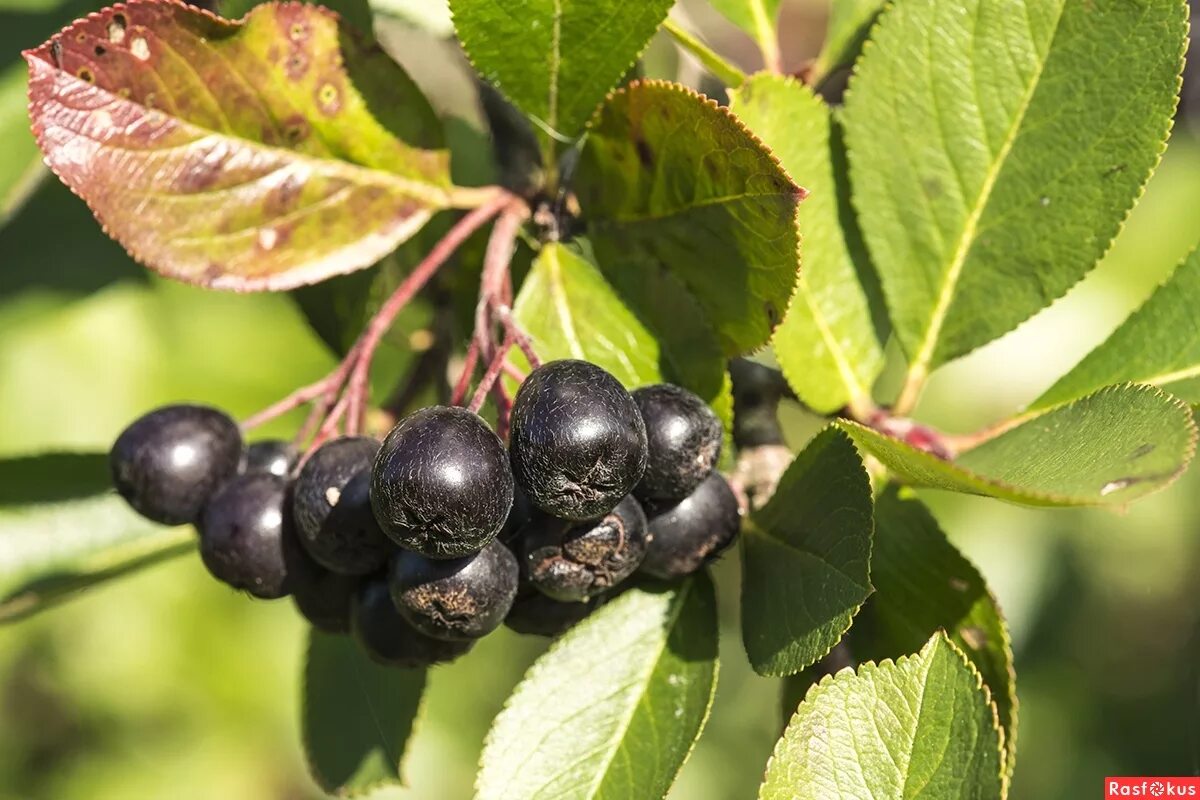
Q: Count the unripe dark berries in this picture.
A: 0